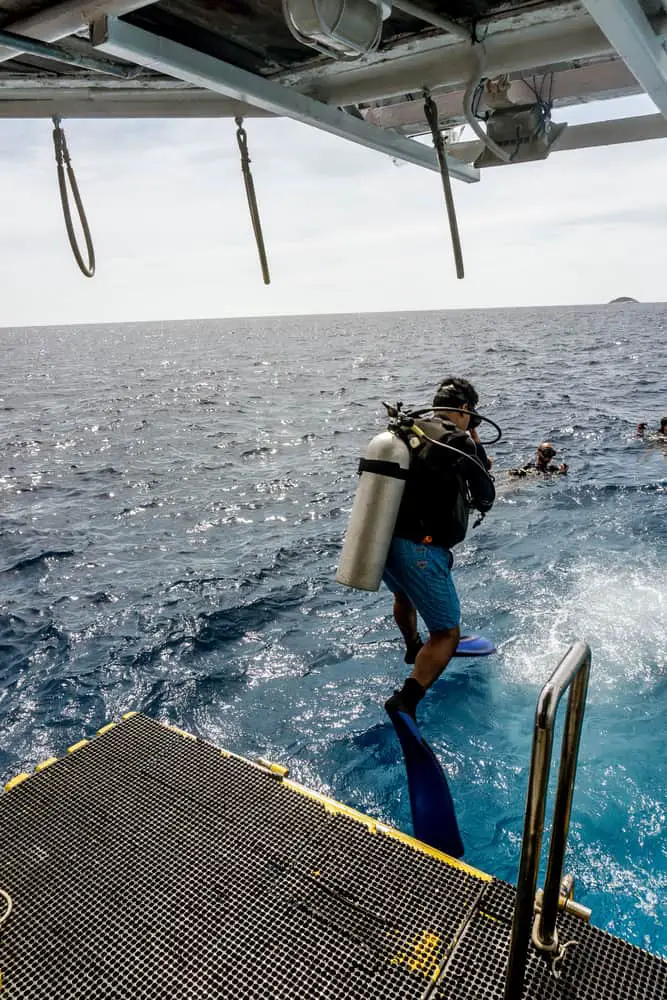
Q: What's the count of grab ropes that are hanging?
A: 3